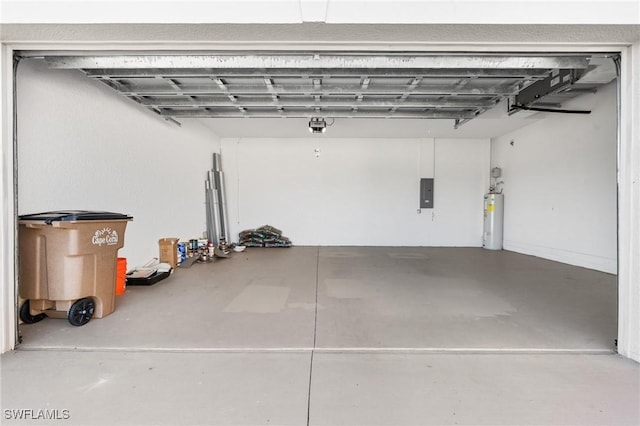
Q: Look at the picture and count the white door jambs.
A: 2